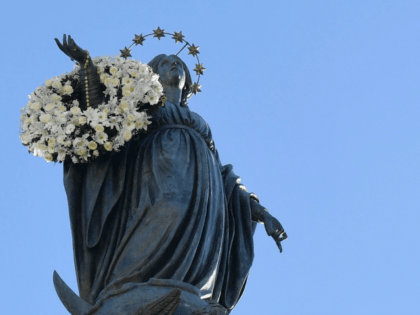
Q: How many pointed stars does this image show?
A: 7